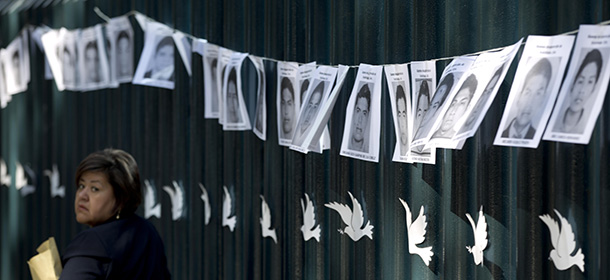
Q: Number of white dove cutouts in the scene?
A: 13